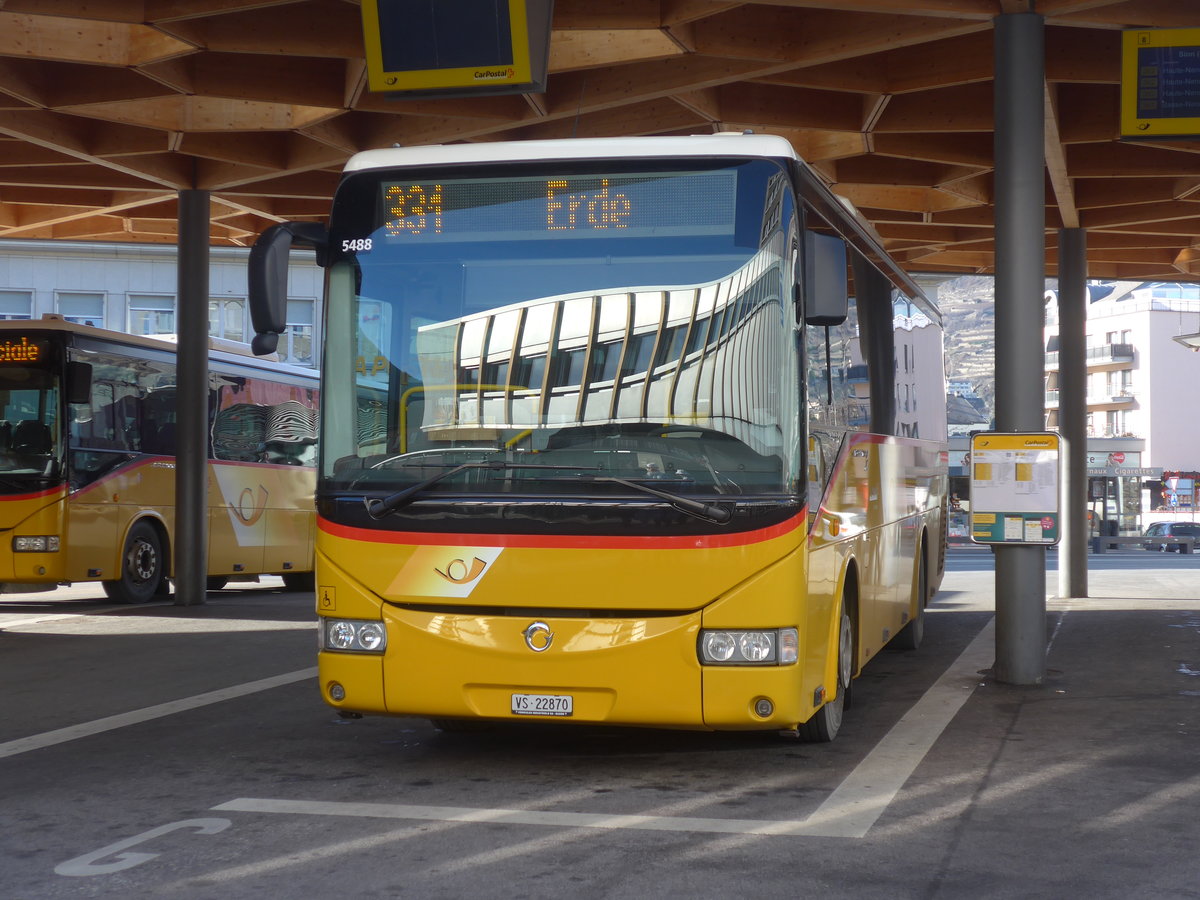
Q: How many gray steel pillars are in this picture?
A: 3